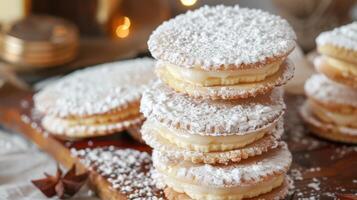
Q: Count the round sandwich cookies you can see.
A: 6